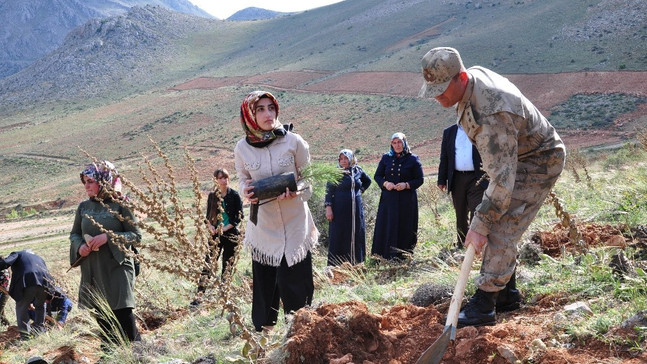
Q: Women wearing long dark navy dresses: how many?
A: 2